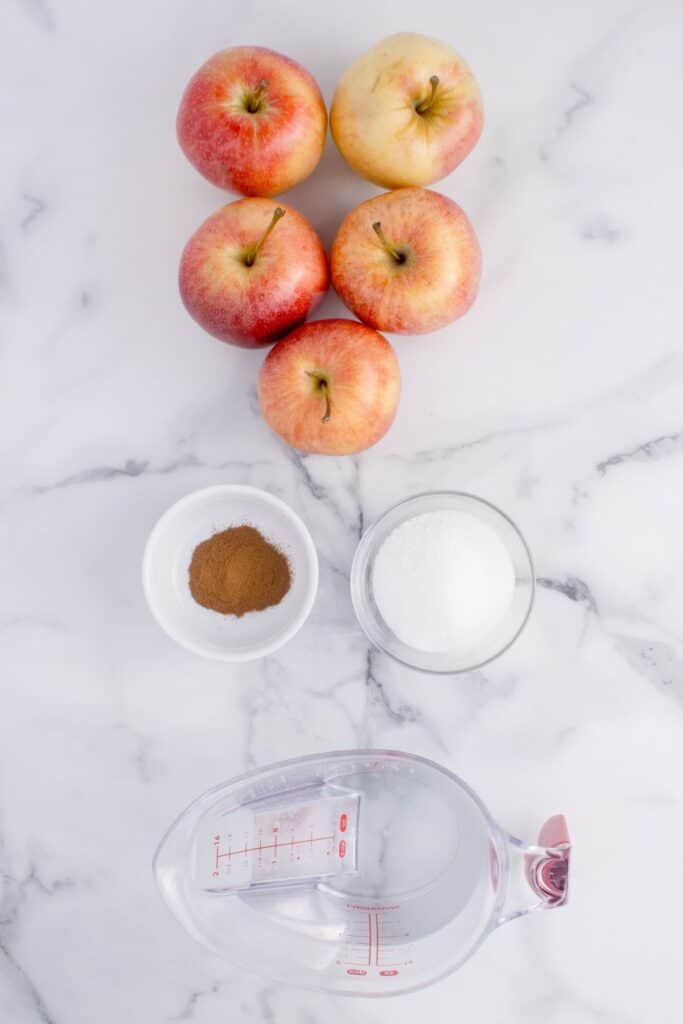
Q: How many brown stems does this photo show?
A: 5